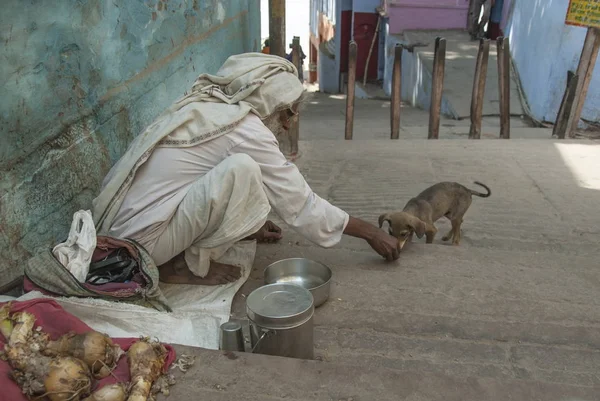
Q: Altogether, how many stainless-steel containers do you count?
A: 3